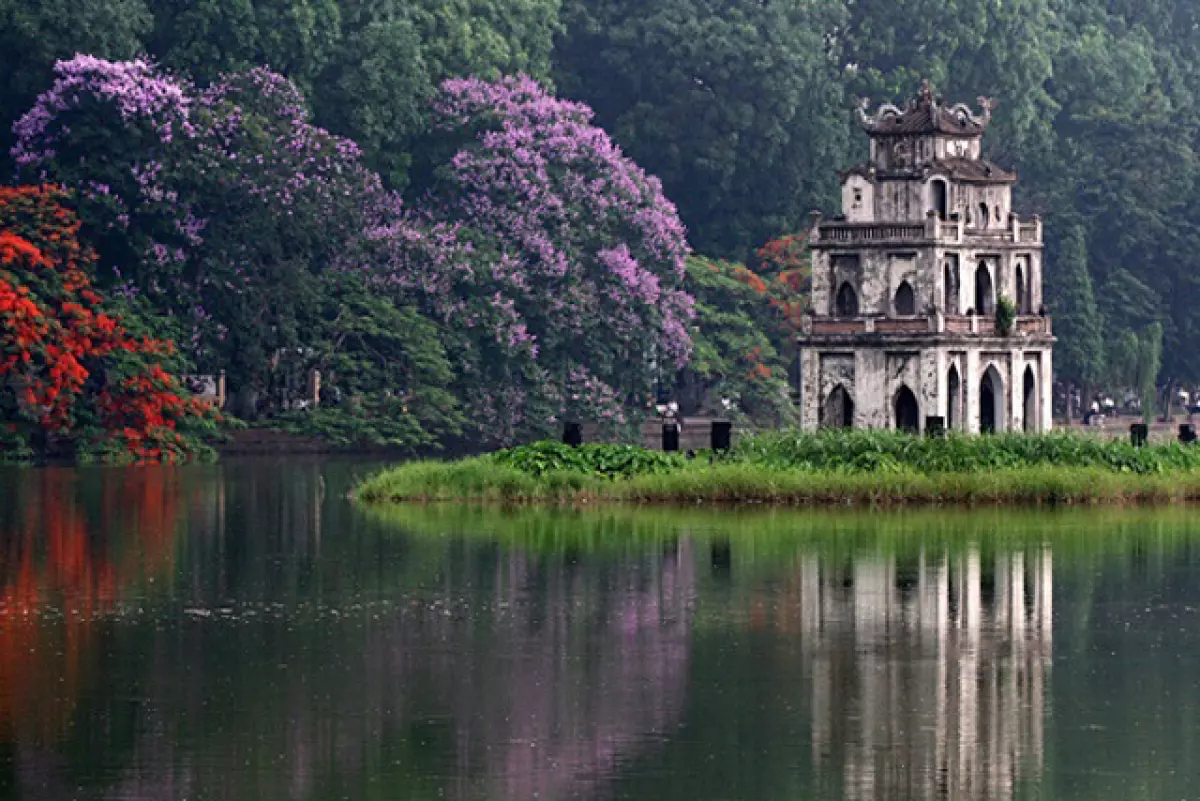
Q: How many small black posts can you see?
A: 6